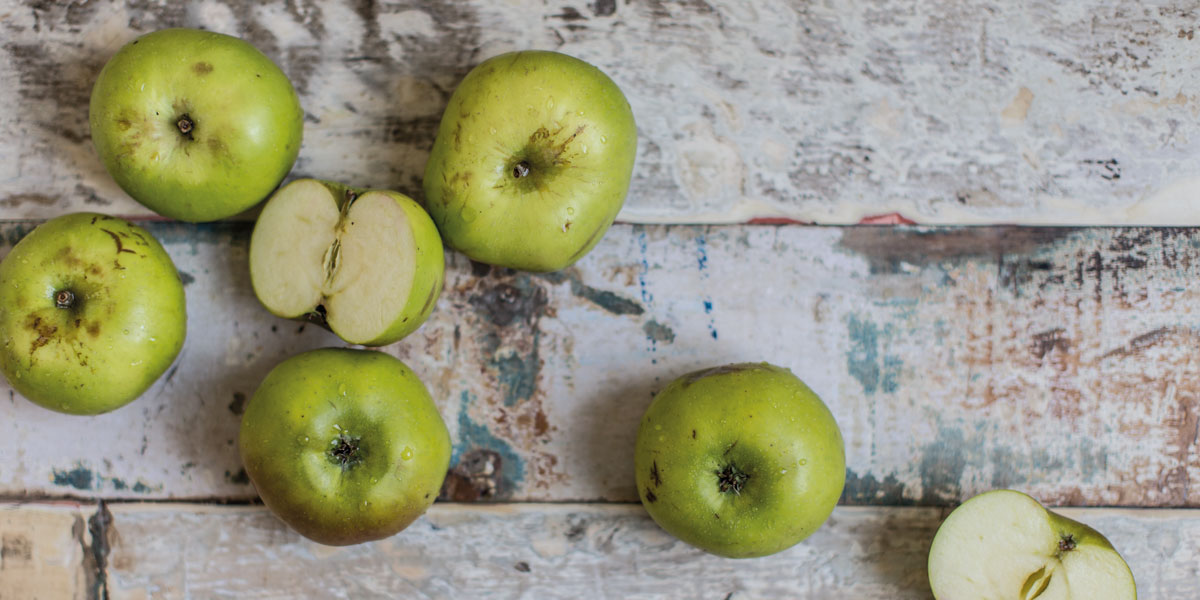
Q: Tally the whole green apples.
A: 5